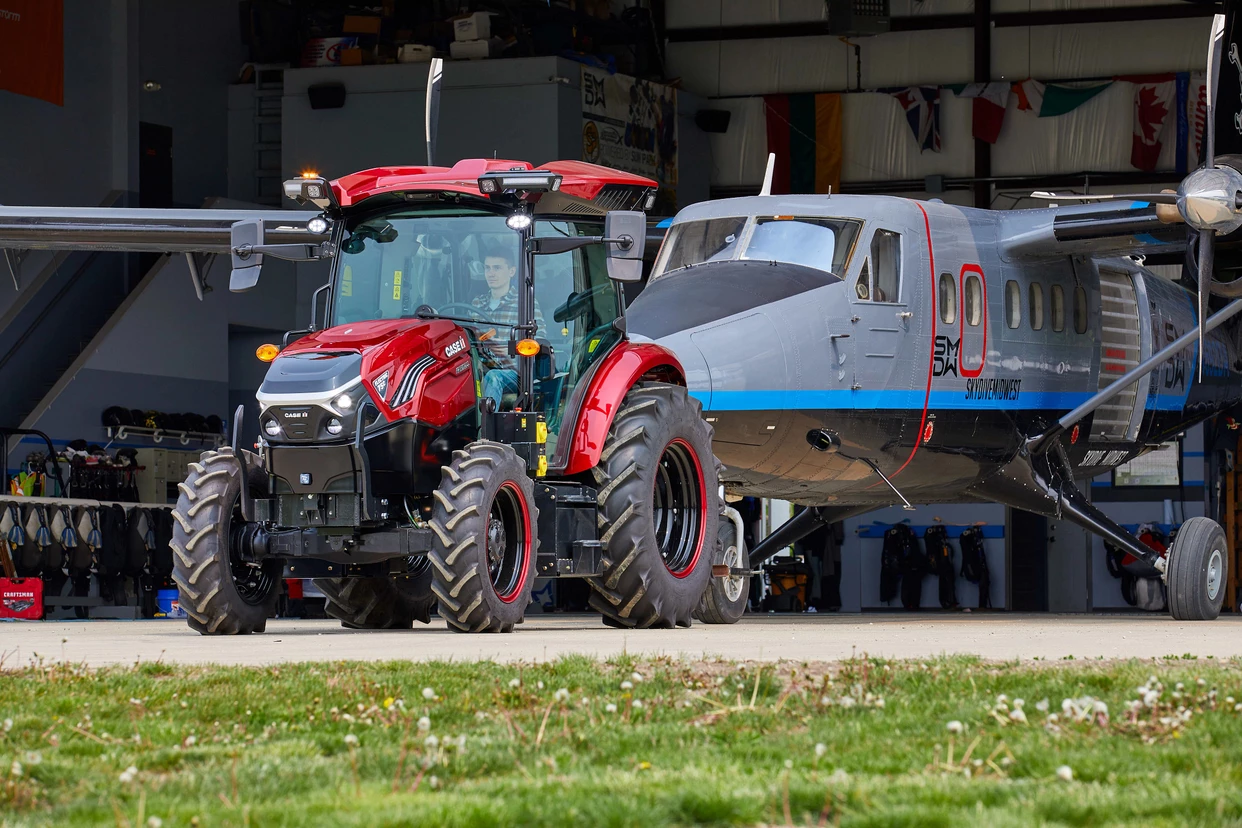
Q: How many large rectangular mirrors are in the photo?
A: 2